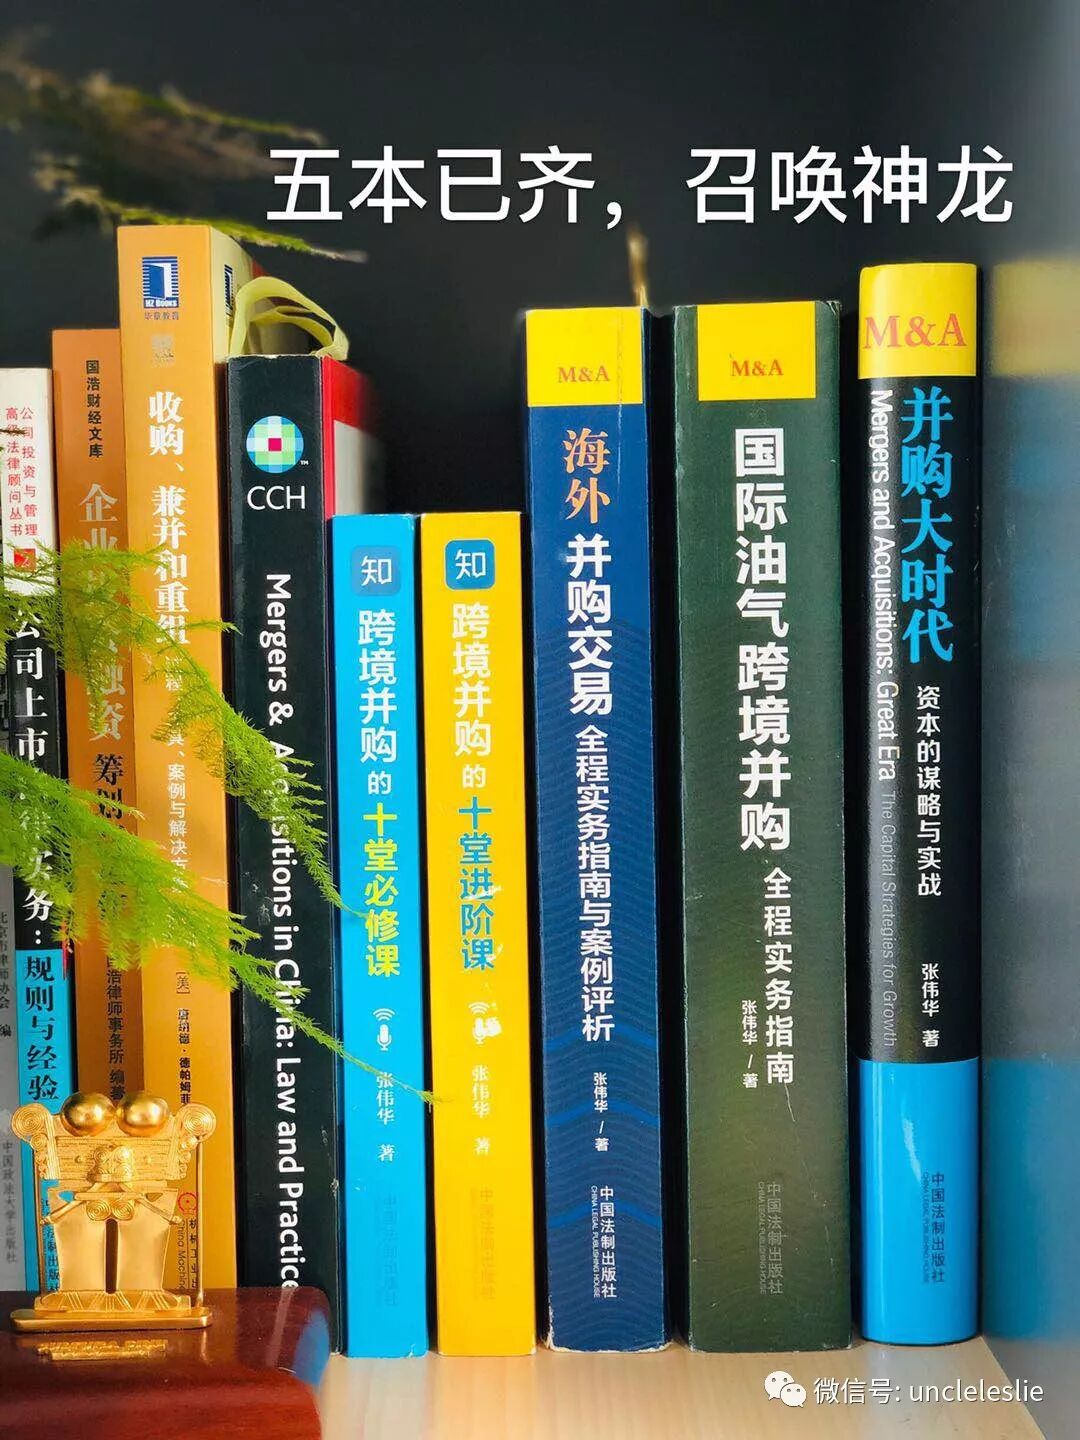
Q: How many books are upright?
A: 10